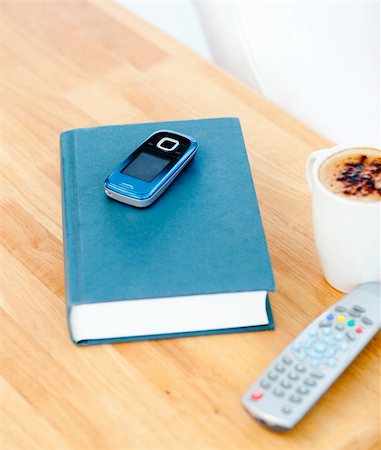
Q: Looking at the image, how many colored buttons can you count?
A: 5